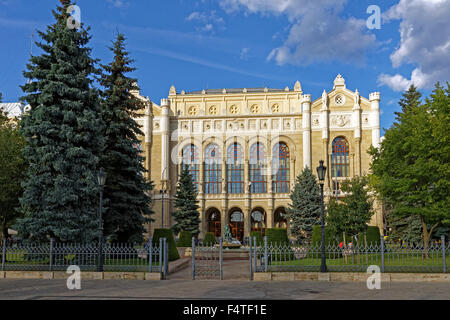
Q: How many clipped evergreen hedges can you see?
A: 7